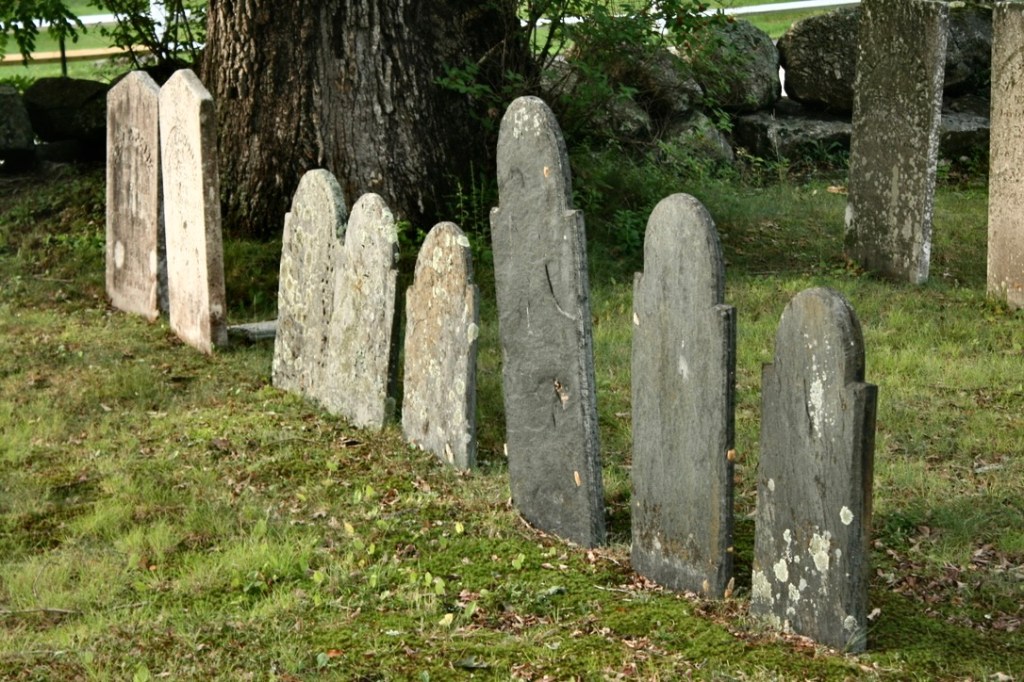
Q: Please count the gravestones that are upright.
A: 10